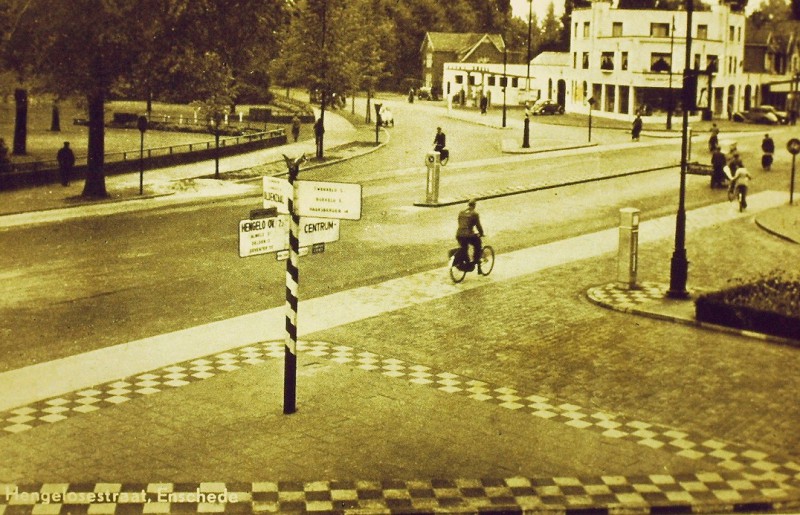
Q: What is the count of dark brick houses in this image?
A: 2